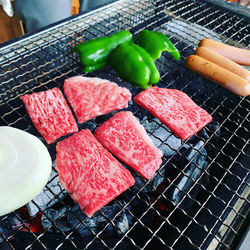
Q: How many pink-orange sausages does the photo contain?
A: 3